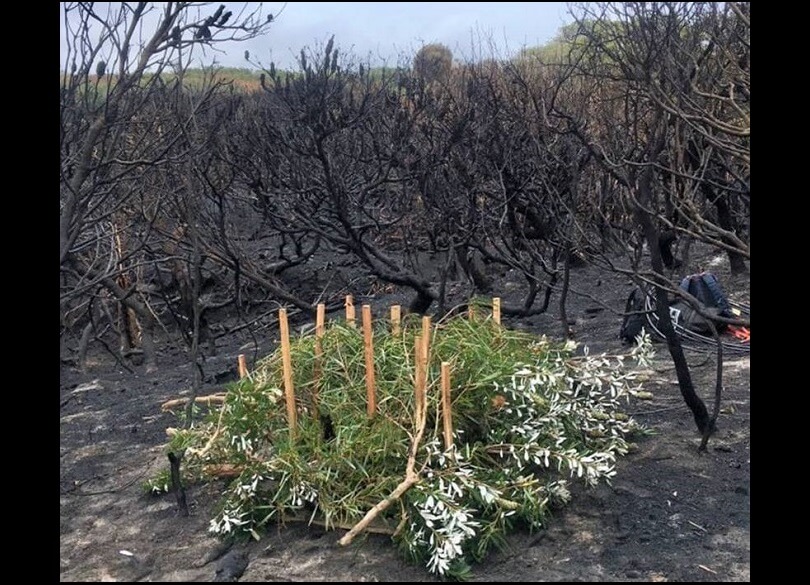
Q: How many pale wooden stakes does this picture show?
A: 11